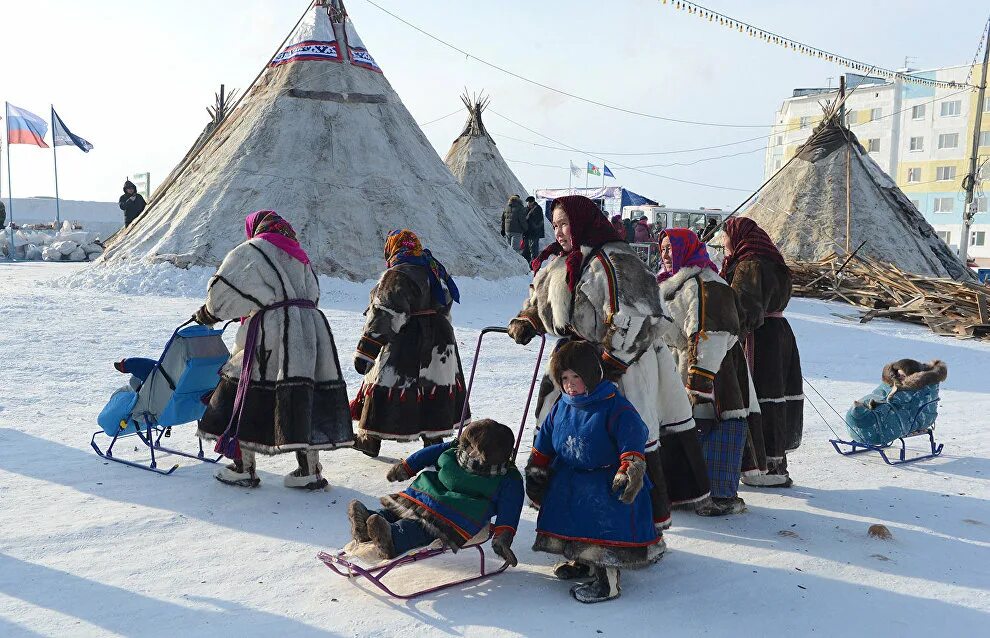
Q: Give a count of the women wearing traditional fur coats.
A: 5